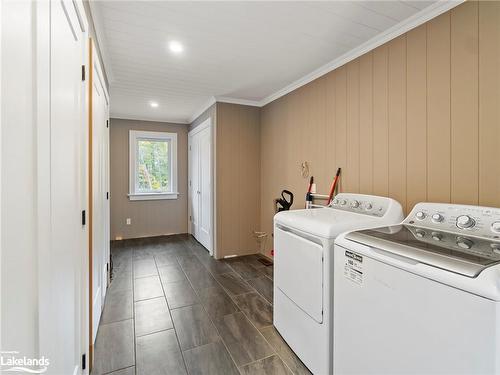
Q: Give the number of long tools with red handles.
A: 2